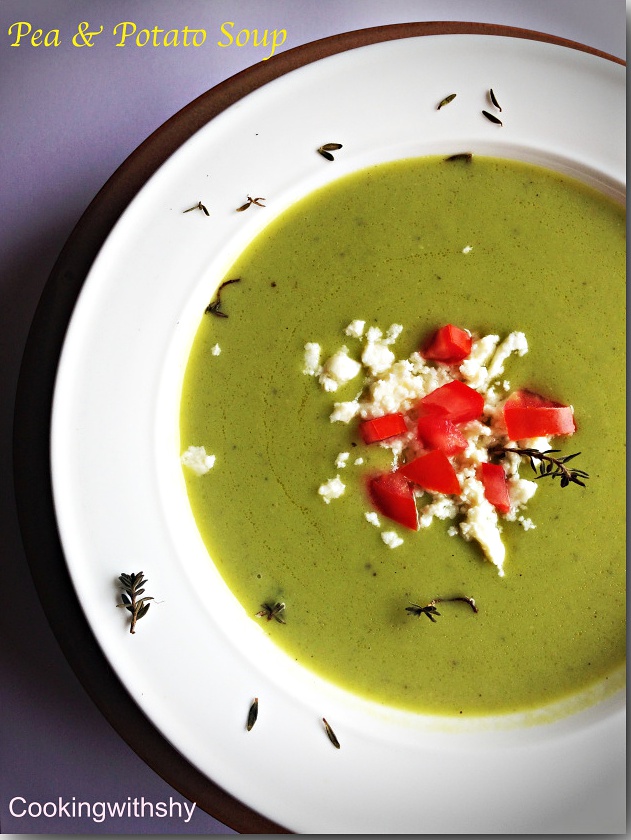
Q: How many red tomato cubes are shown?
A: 8